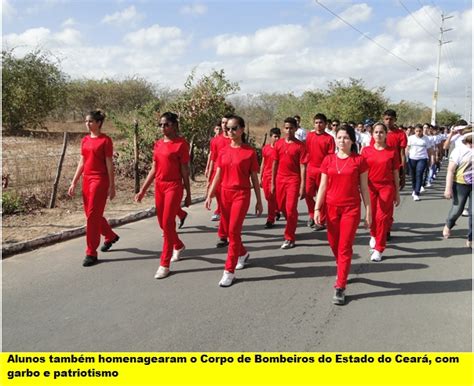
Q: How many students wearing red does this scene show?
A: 11